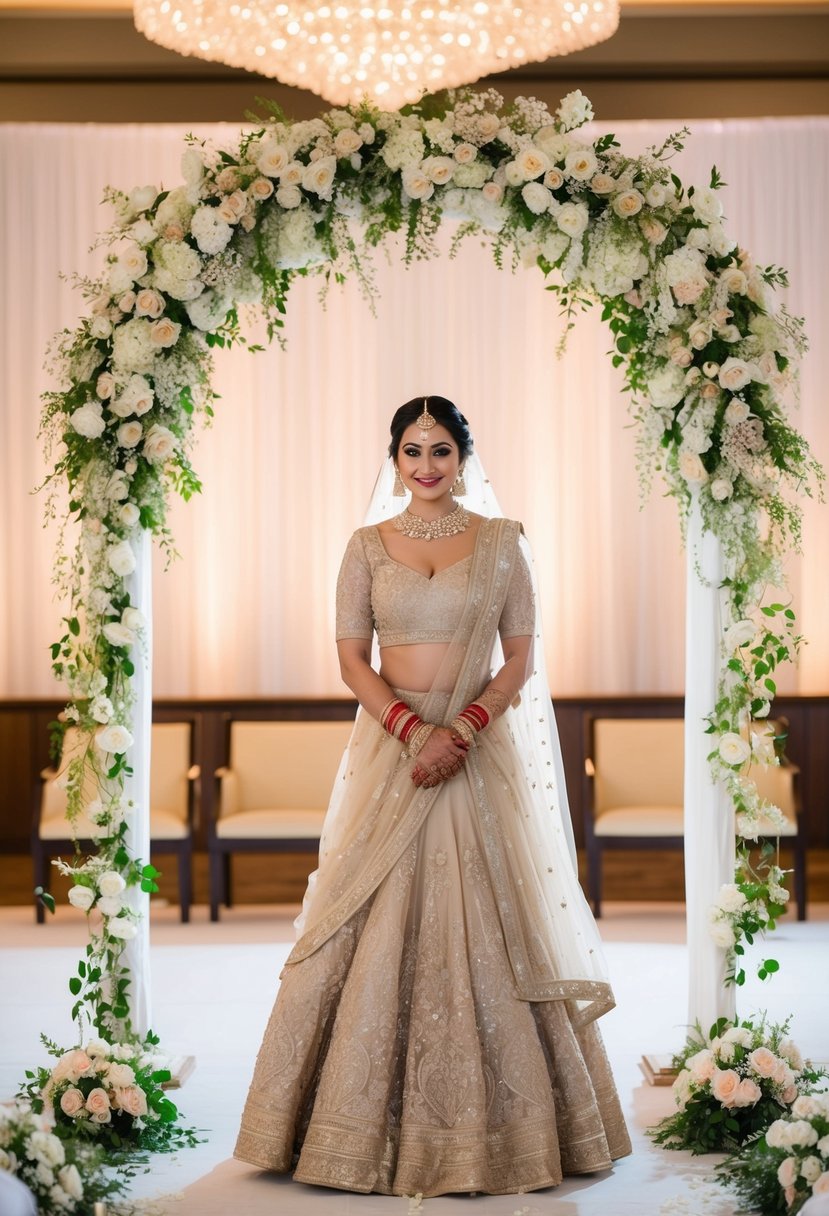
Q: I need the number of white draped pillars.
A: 2